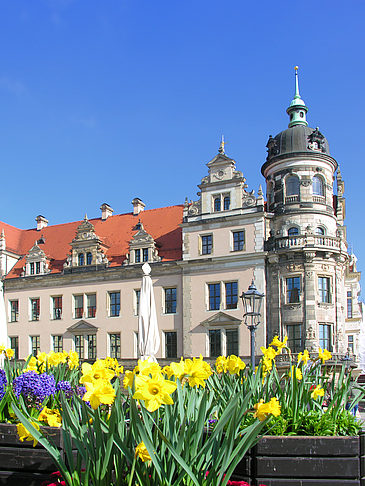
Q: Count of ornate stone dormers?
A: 3